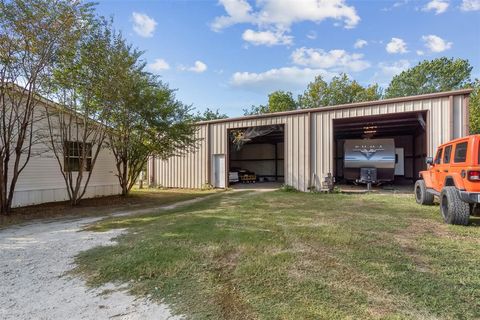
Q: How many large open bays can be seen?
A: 2